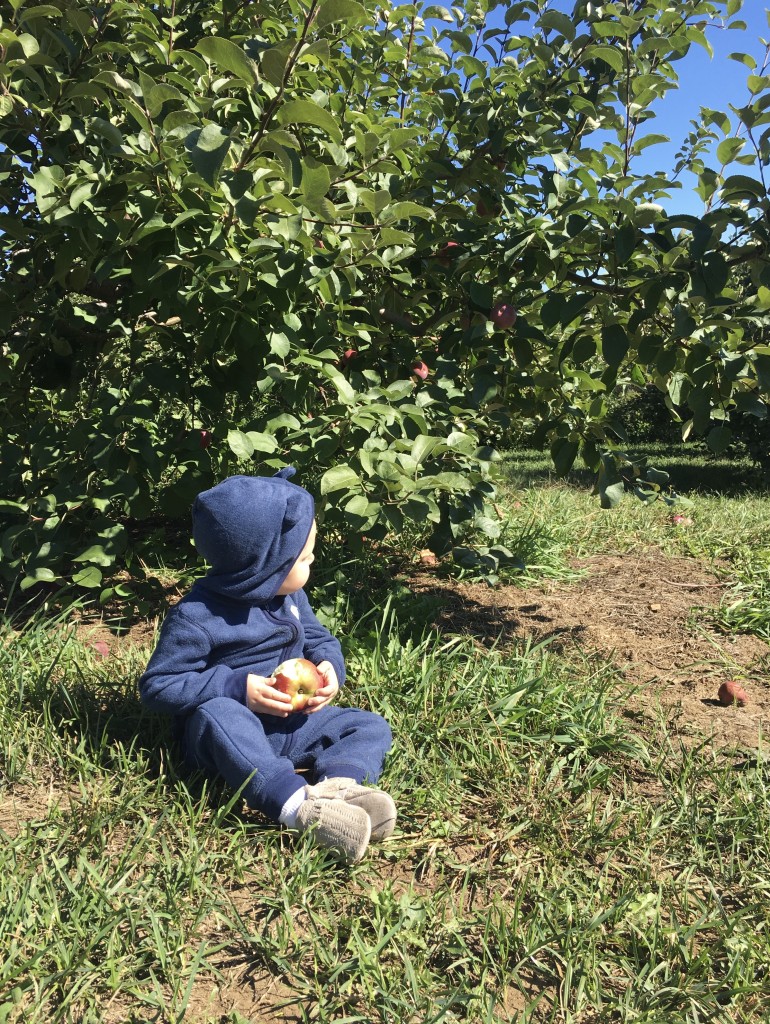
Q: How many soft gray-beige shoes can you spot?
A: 2